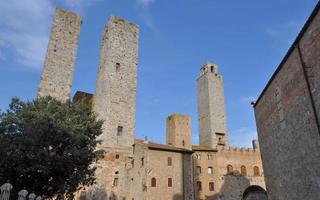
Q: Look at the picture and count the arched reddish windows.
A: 4